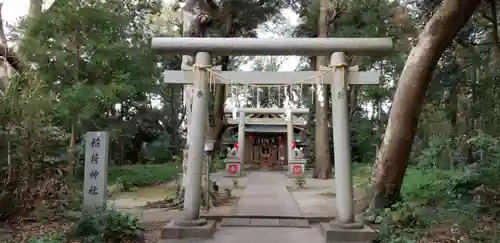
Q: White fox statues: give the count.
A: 2